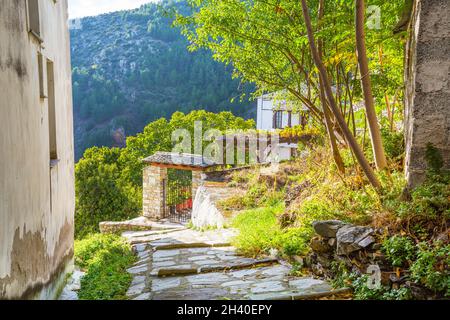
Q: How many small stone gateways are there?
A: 1